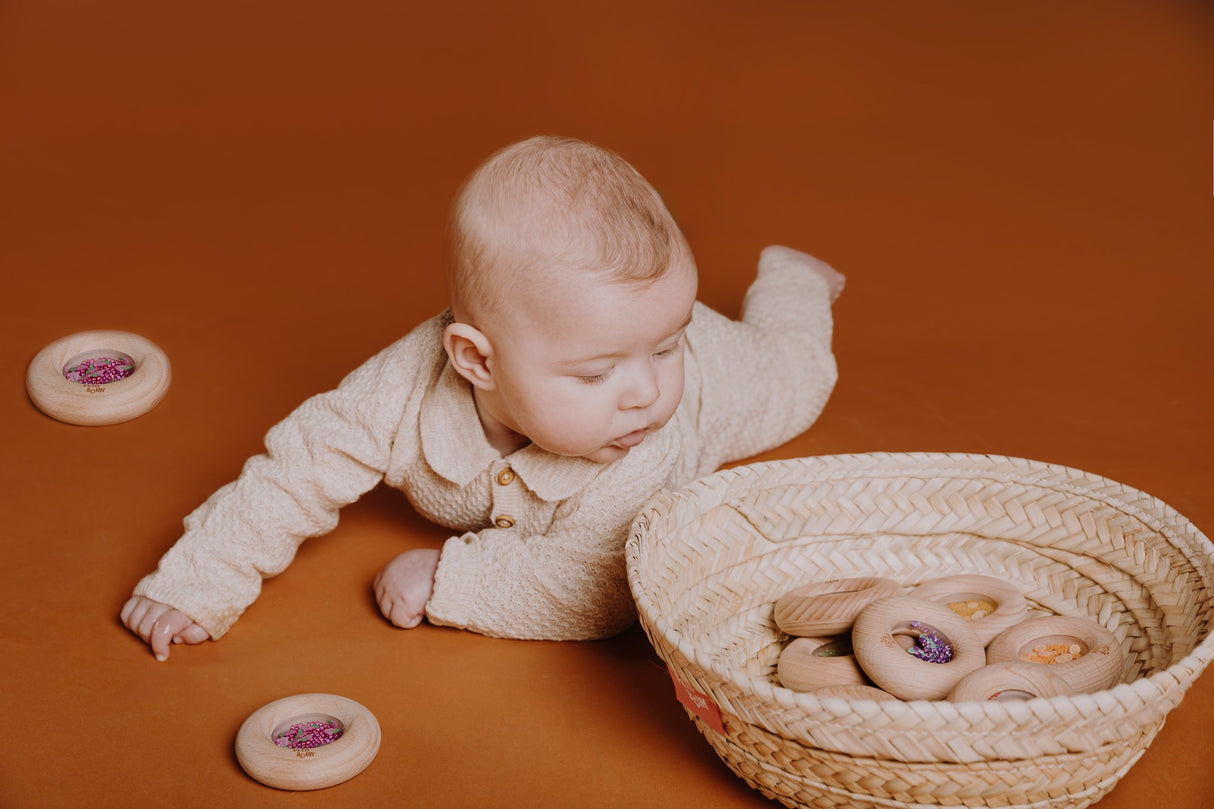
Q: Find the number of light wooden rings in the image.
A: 9